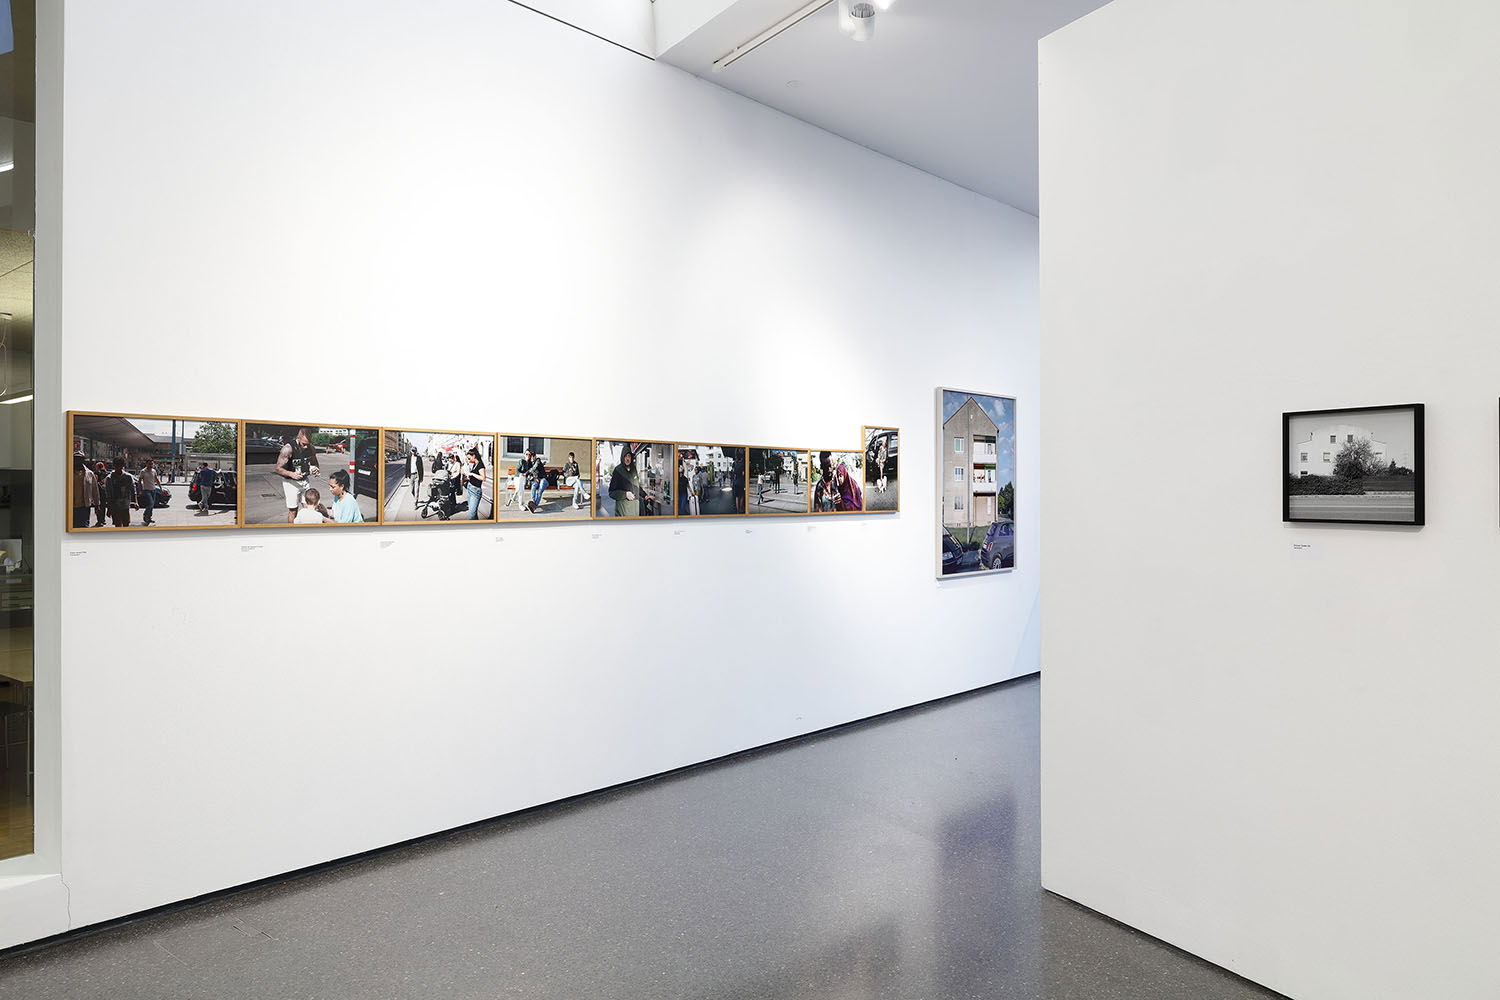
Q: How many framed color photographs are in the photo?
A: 10